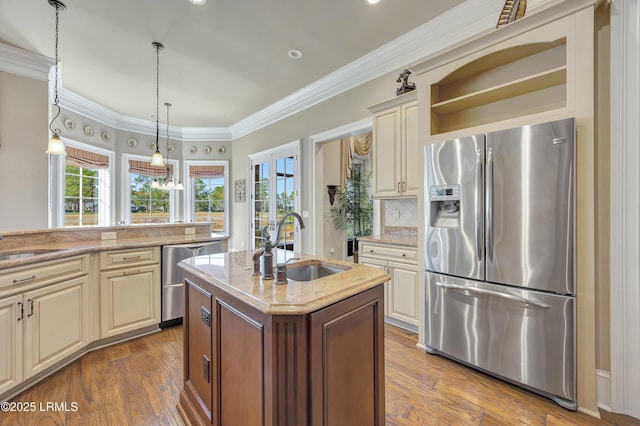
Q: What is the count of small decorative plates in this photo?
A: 9